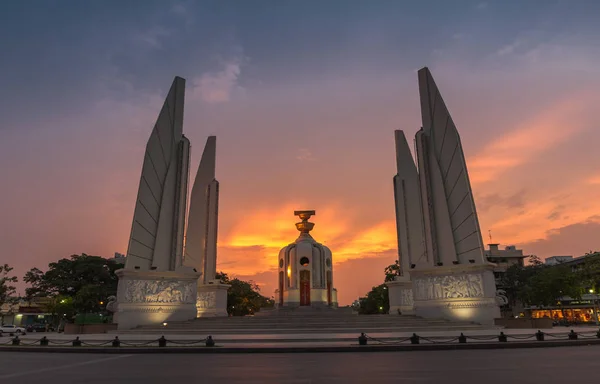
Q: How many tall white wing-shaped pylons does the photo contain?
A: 4